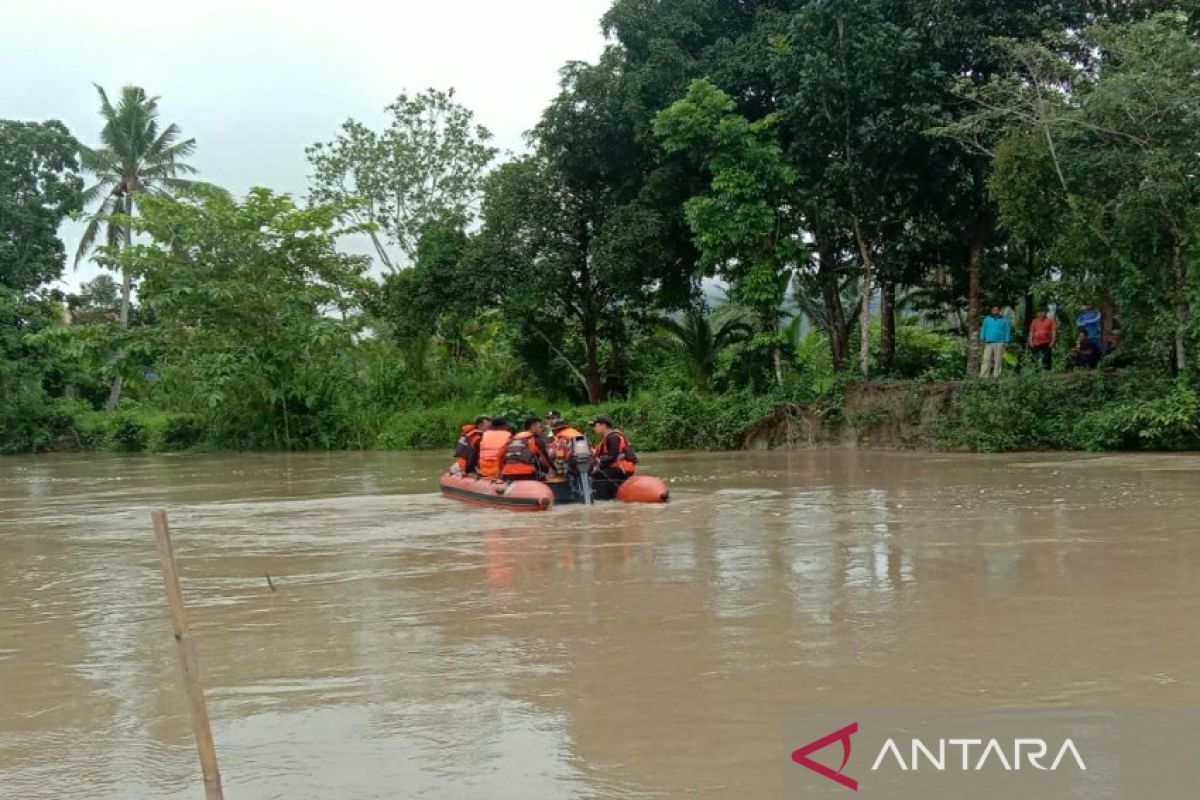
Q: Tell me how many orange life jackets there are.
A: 5